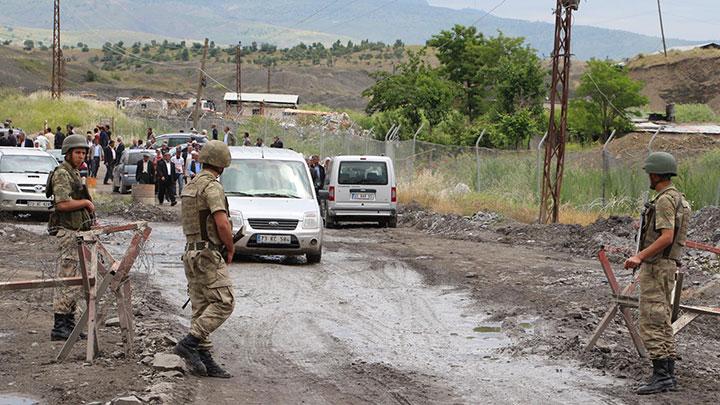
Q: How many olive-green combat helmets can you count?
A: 3